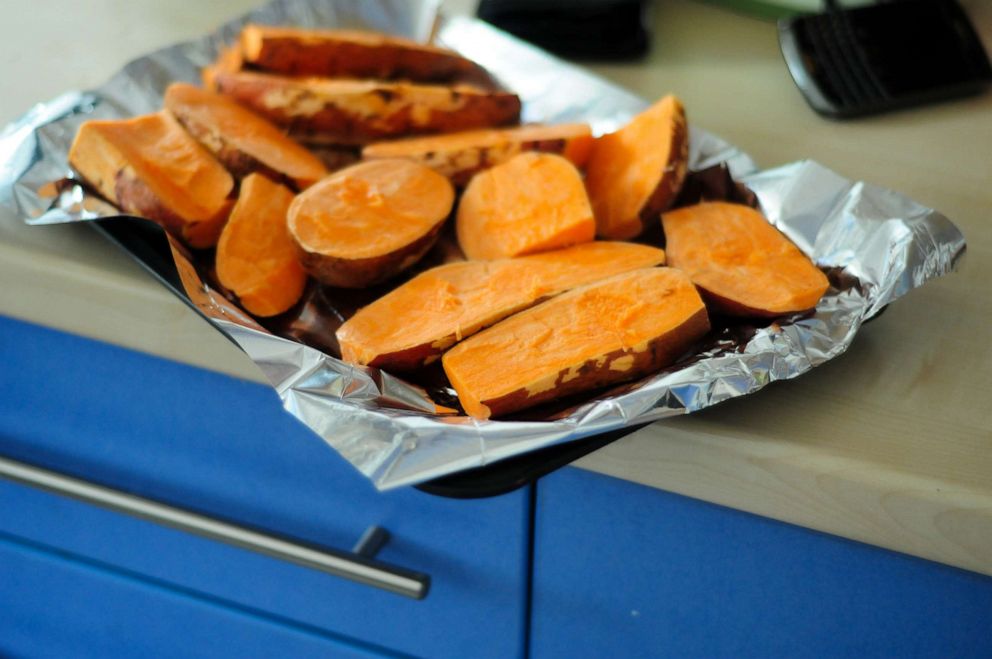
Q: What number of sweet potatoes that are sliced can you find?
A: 12